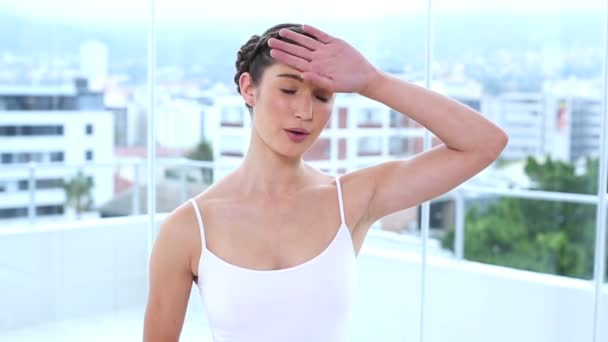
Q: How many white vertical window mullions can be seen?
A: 3